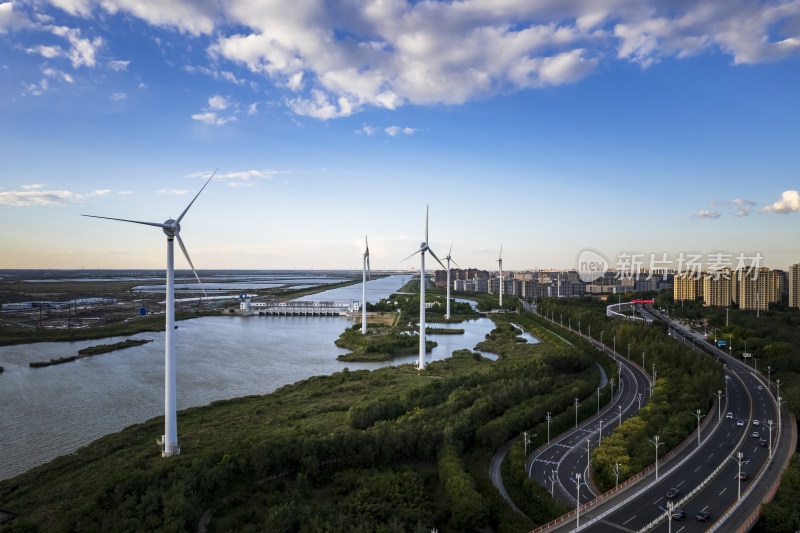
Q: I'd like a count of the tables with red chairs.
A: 0